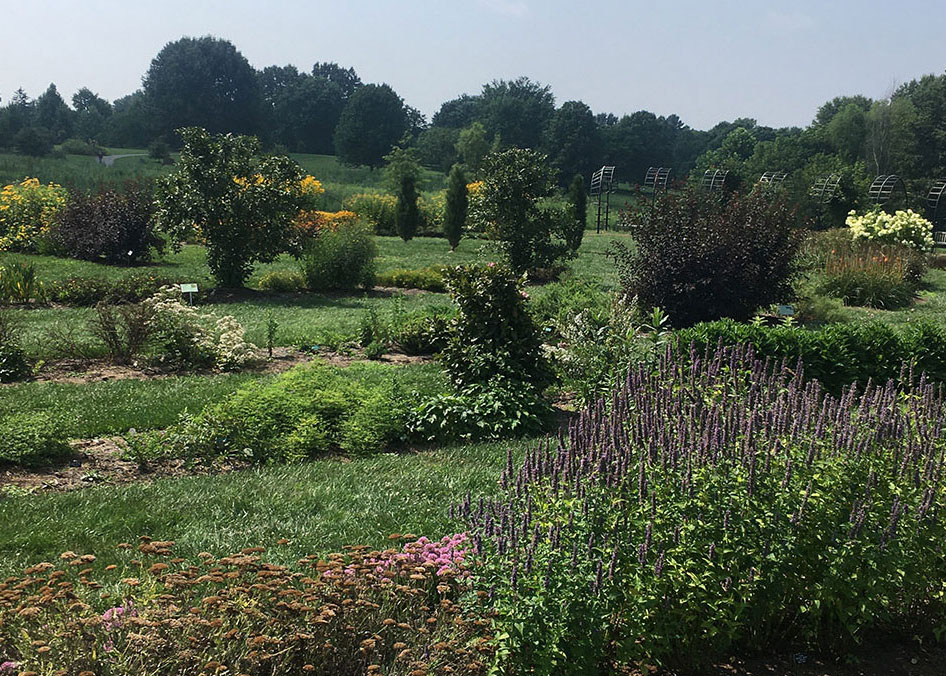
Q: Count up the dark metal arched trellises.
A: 7